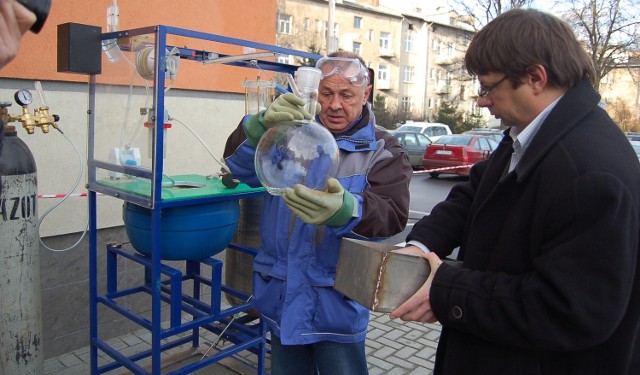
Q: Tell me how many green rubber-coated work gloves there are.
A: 2